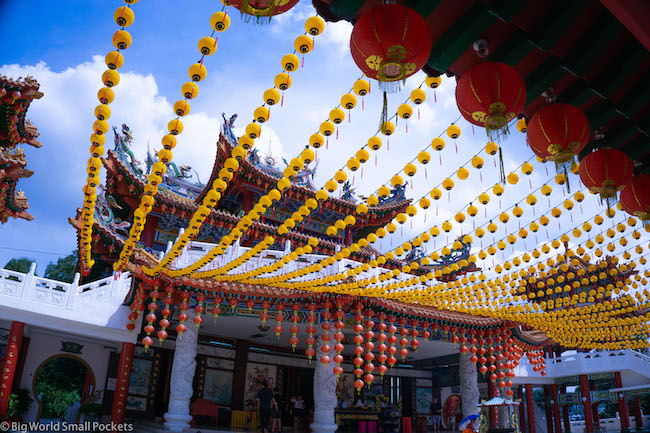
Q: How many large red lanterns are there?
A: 6